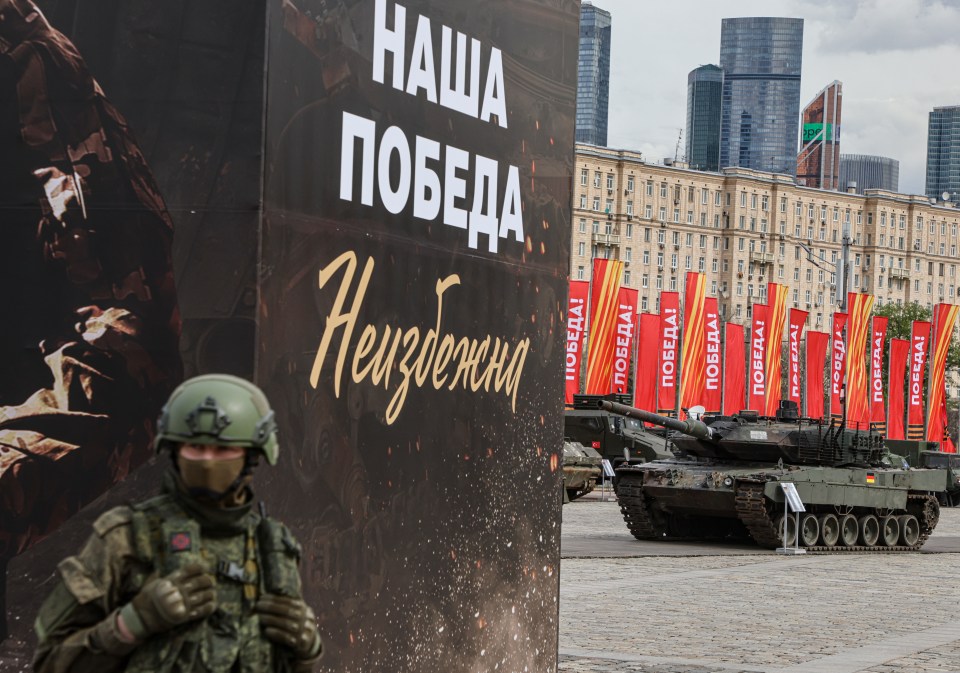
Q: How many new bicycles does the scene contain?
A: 0